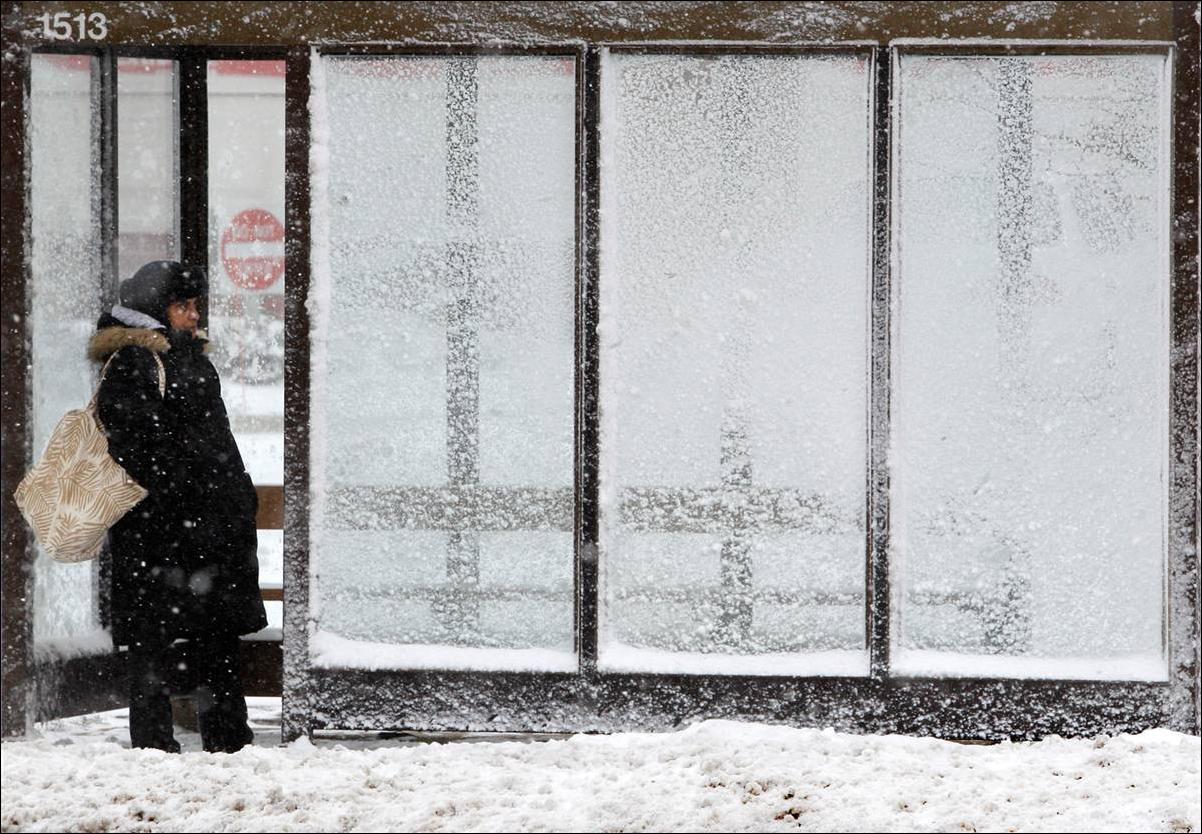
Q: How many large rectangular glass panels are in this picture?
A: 3